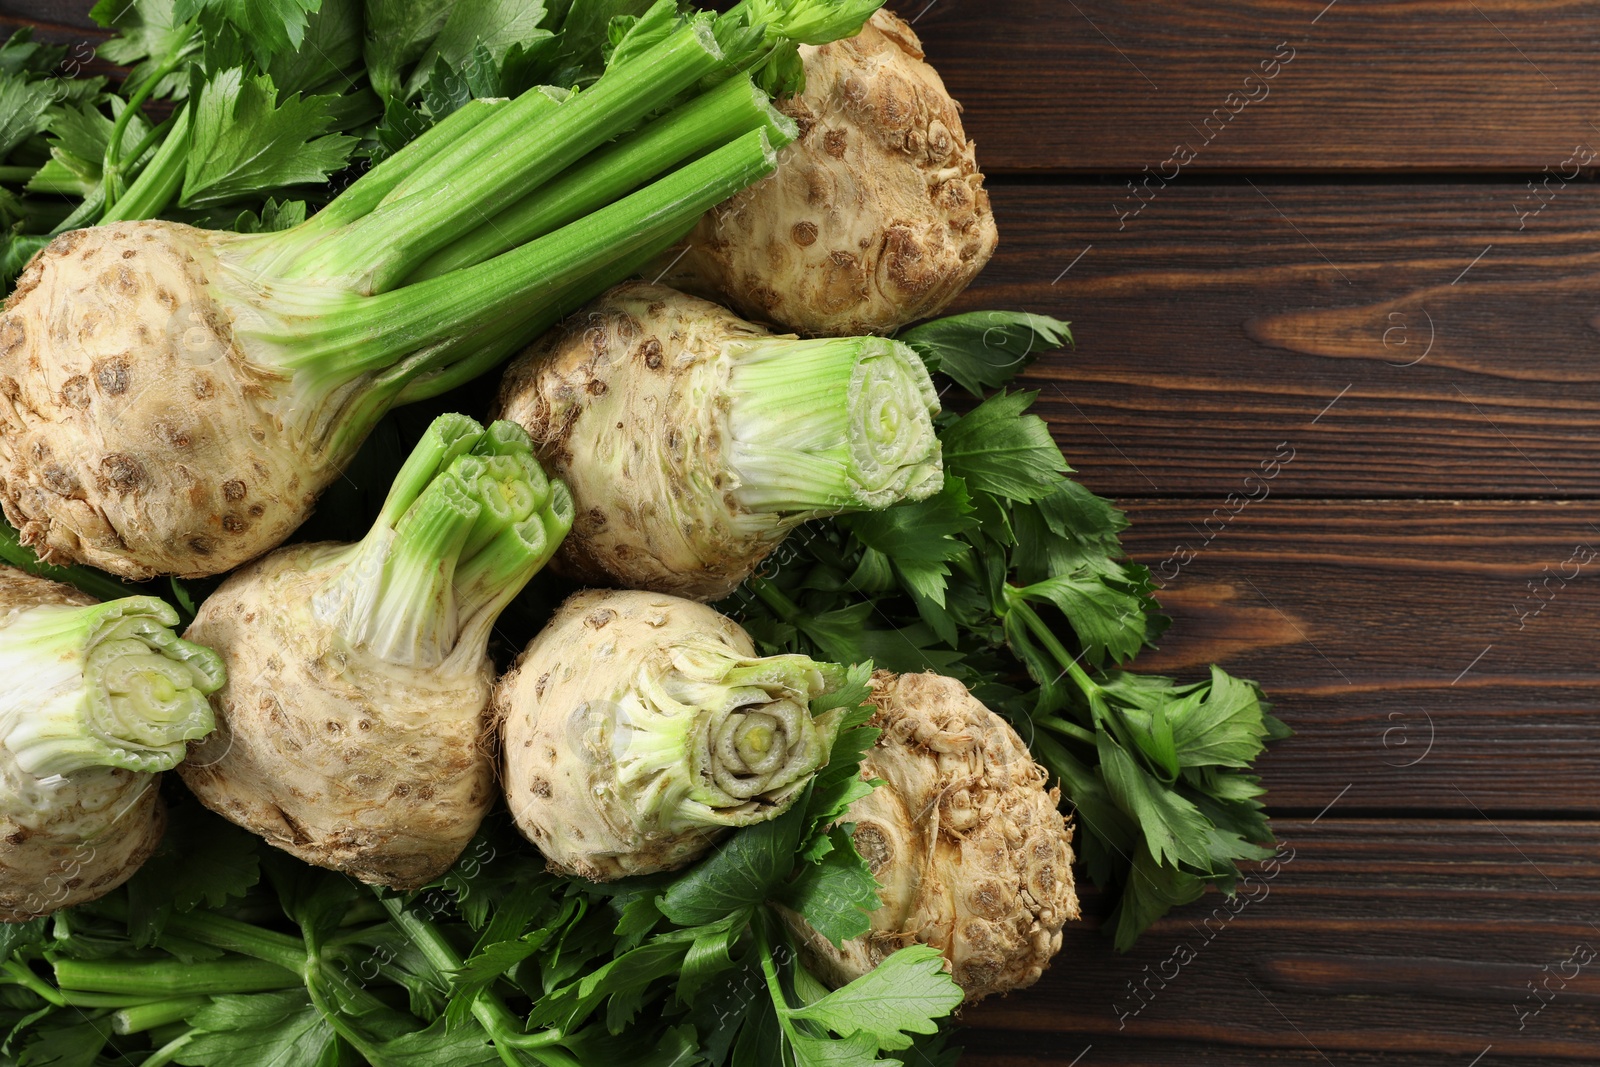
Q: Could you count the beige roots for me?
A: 7